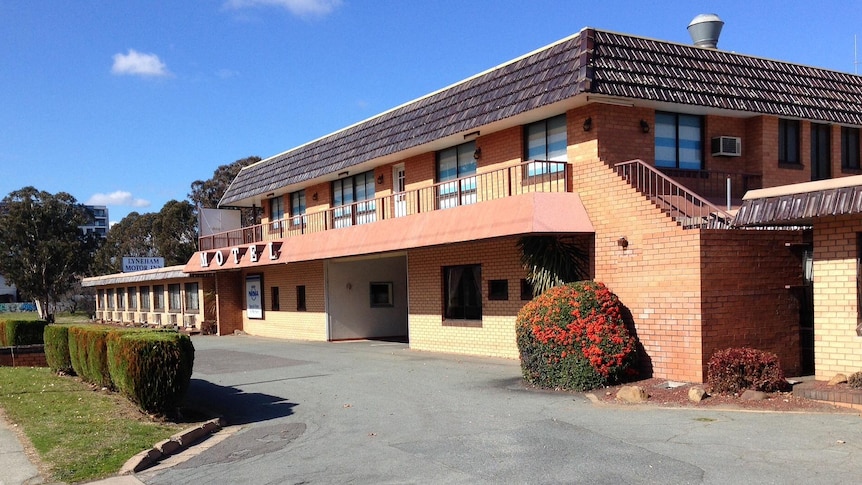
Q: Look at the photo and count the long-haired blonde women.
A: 0